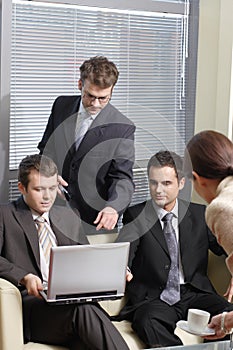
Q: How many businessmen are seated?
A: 2